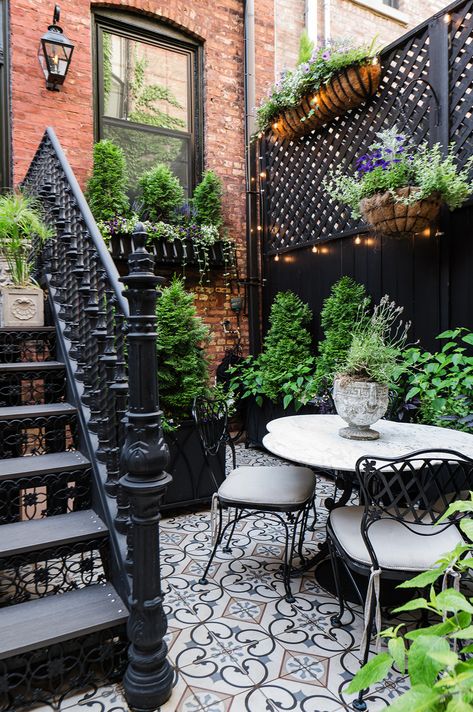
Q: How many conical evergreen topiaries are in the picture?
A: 6